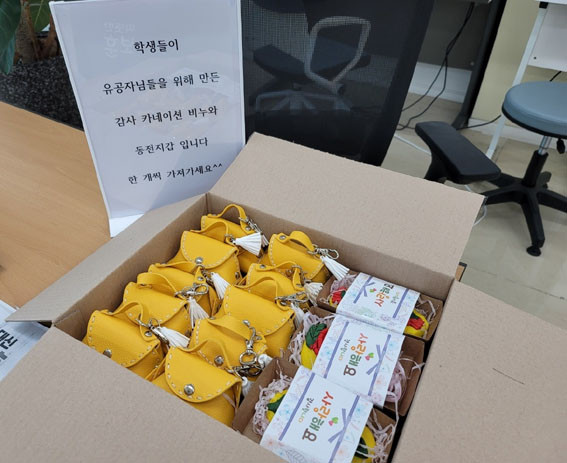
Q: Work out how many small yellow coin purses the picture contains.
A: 10